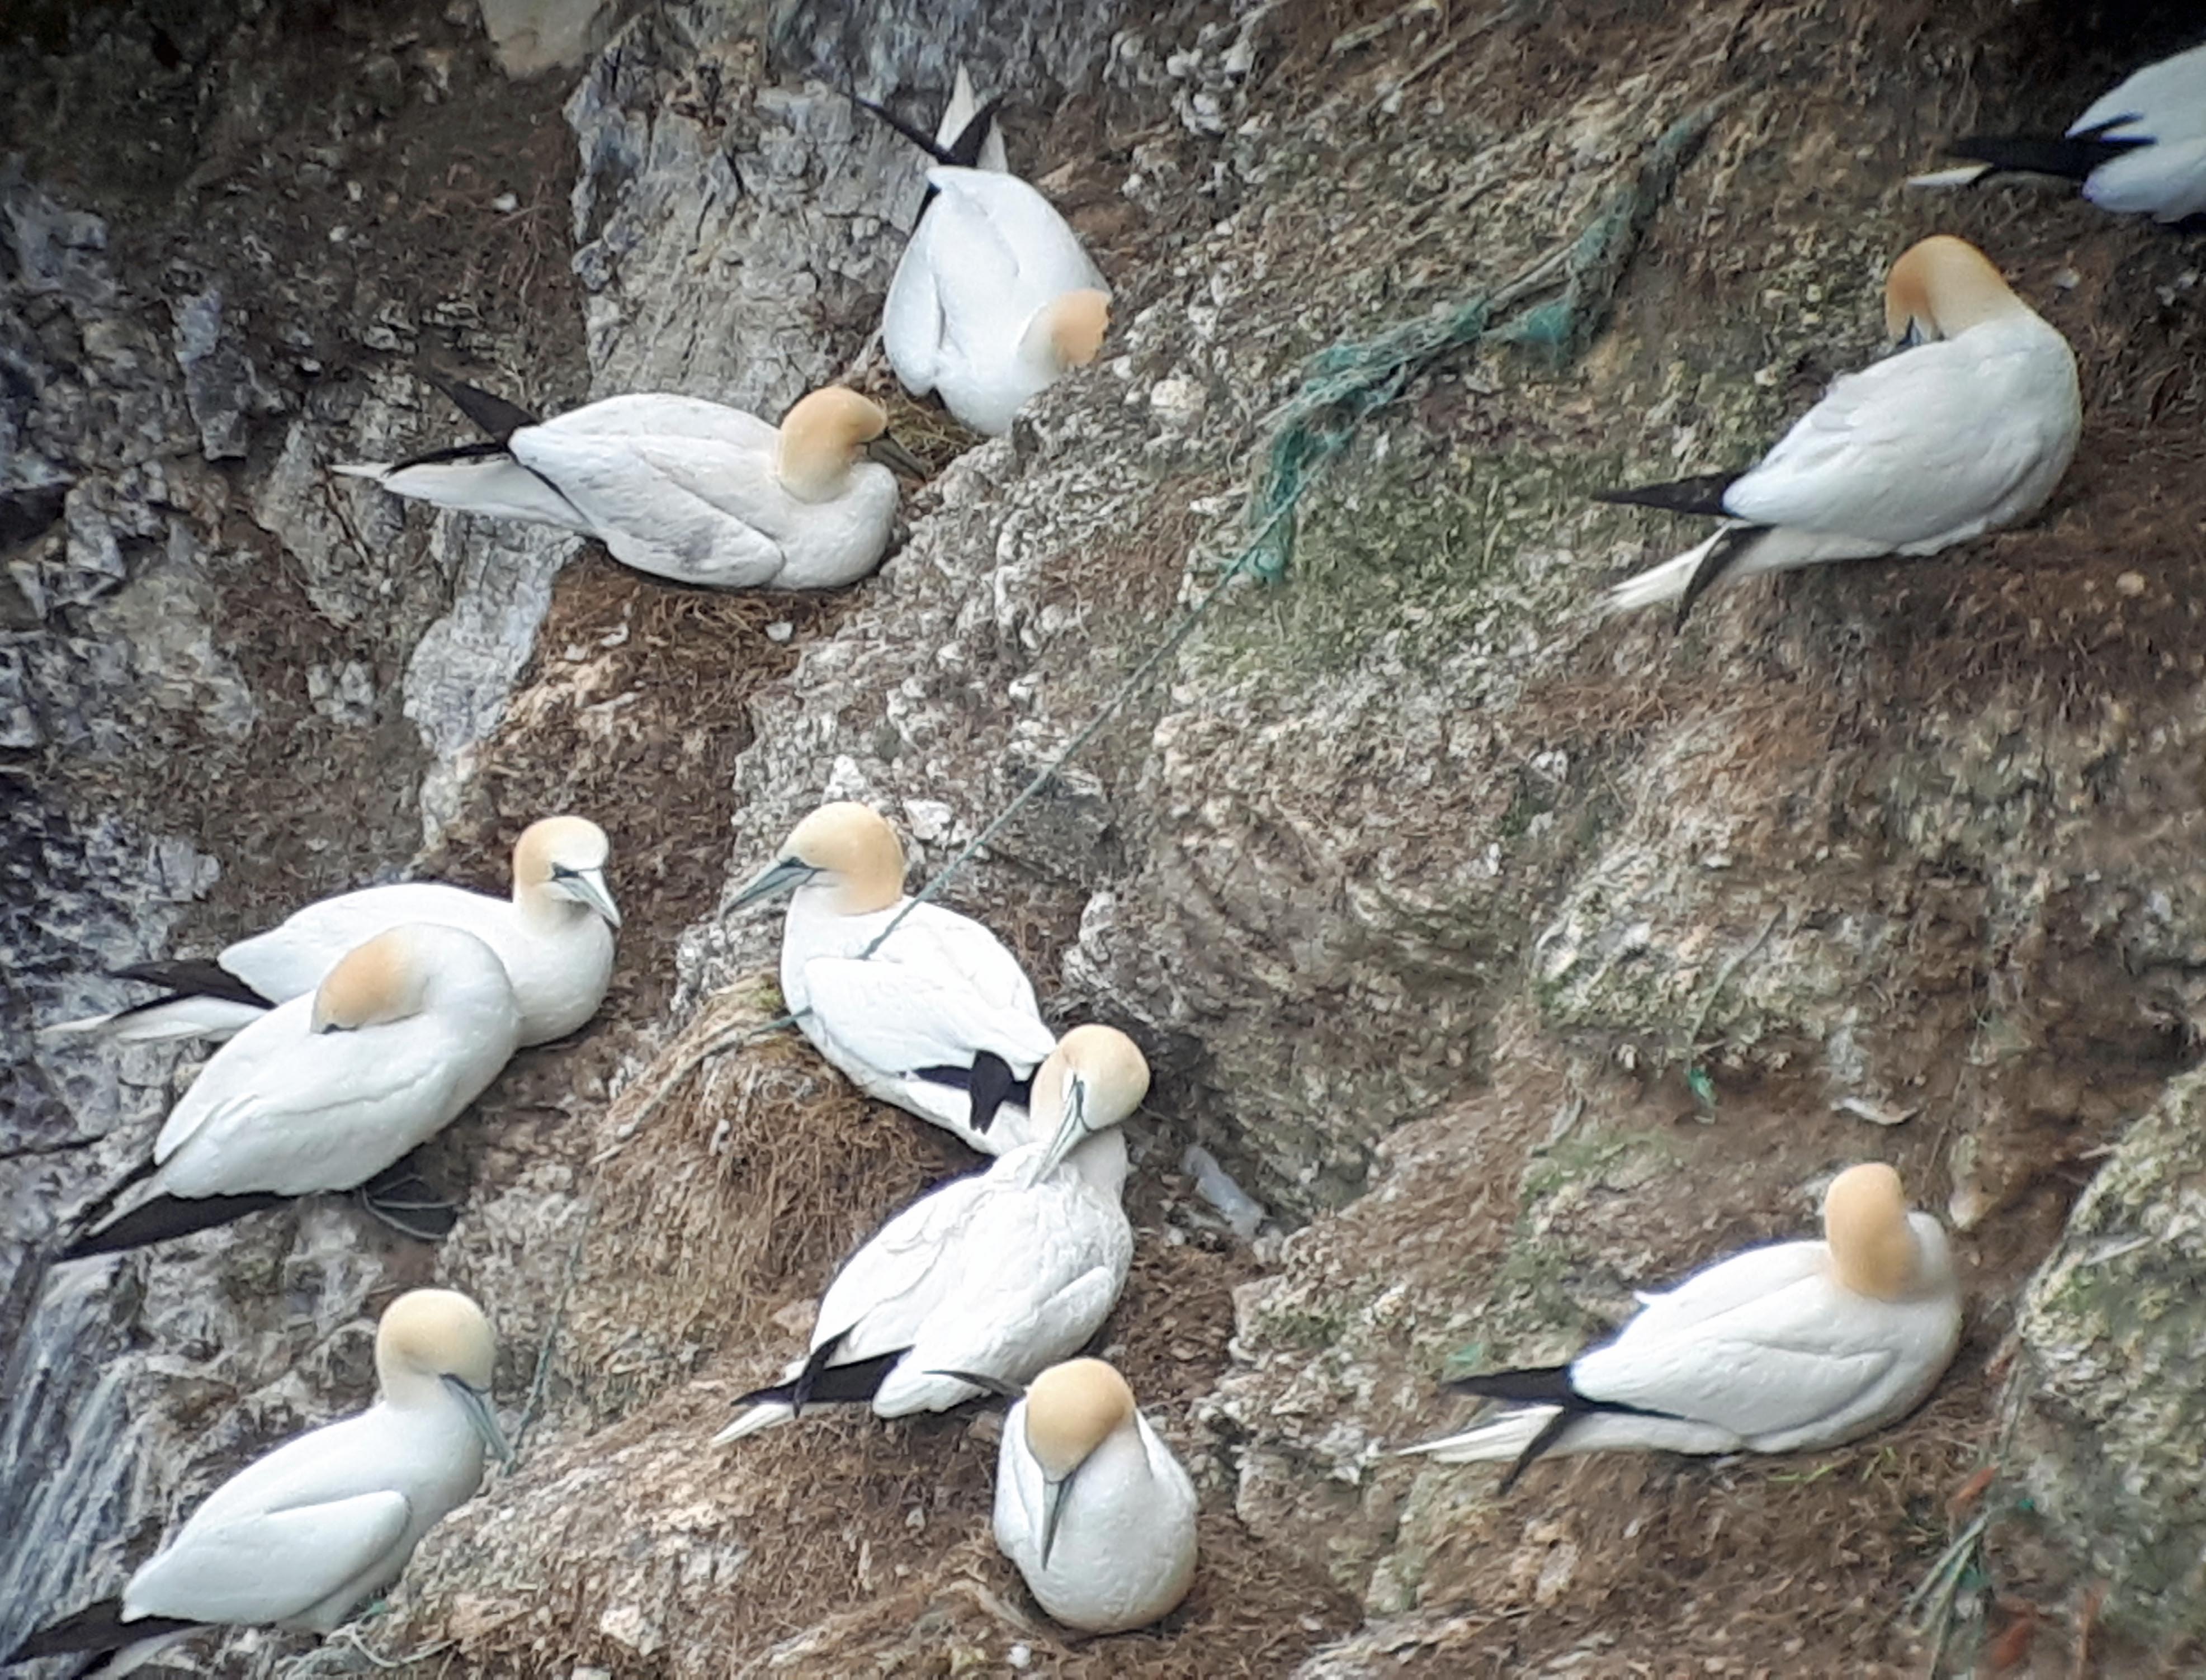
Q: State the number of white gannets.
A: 11